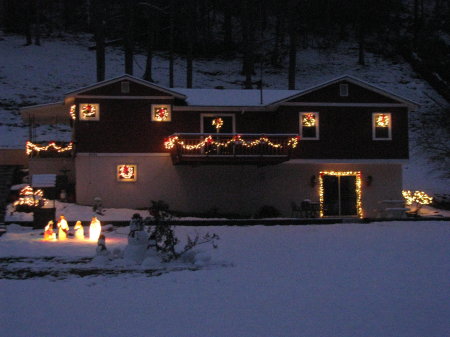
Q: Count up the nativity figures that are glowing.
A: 4